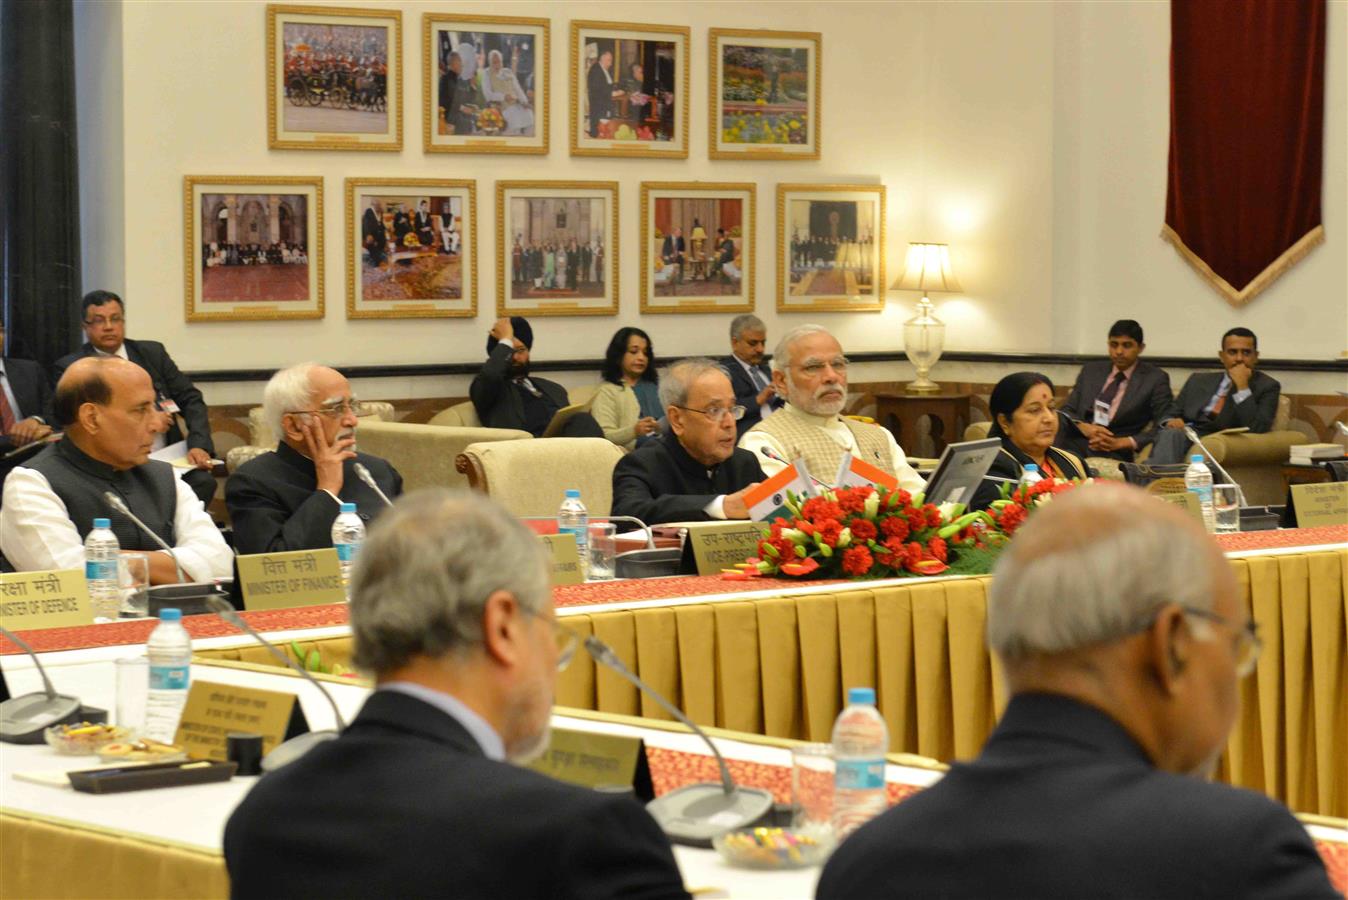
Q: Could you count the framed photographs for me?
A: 9